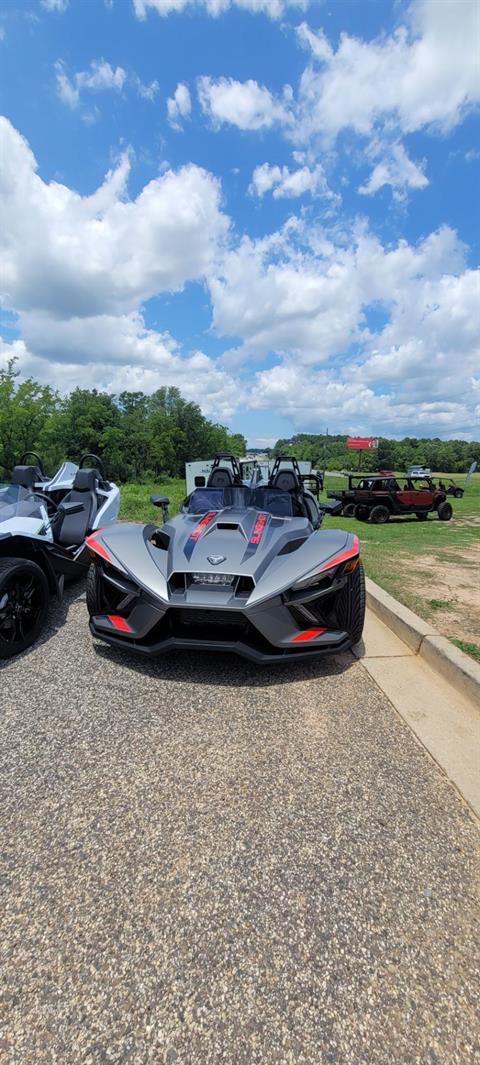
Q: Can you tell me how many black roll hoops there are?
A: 4